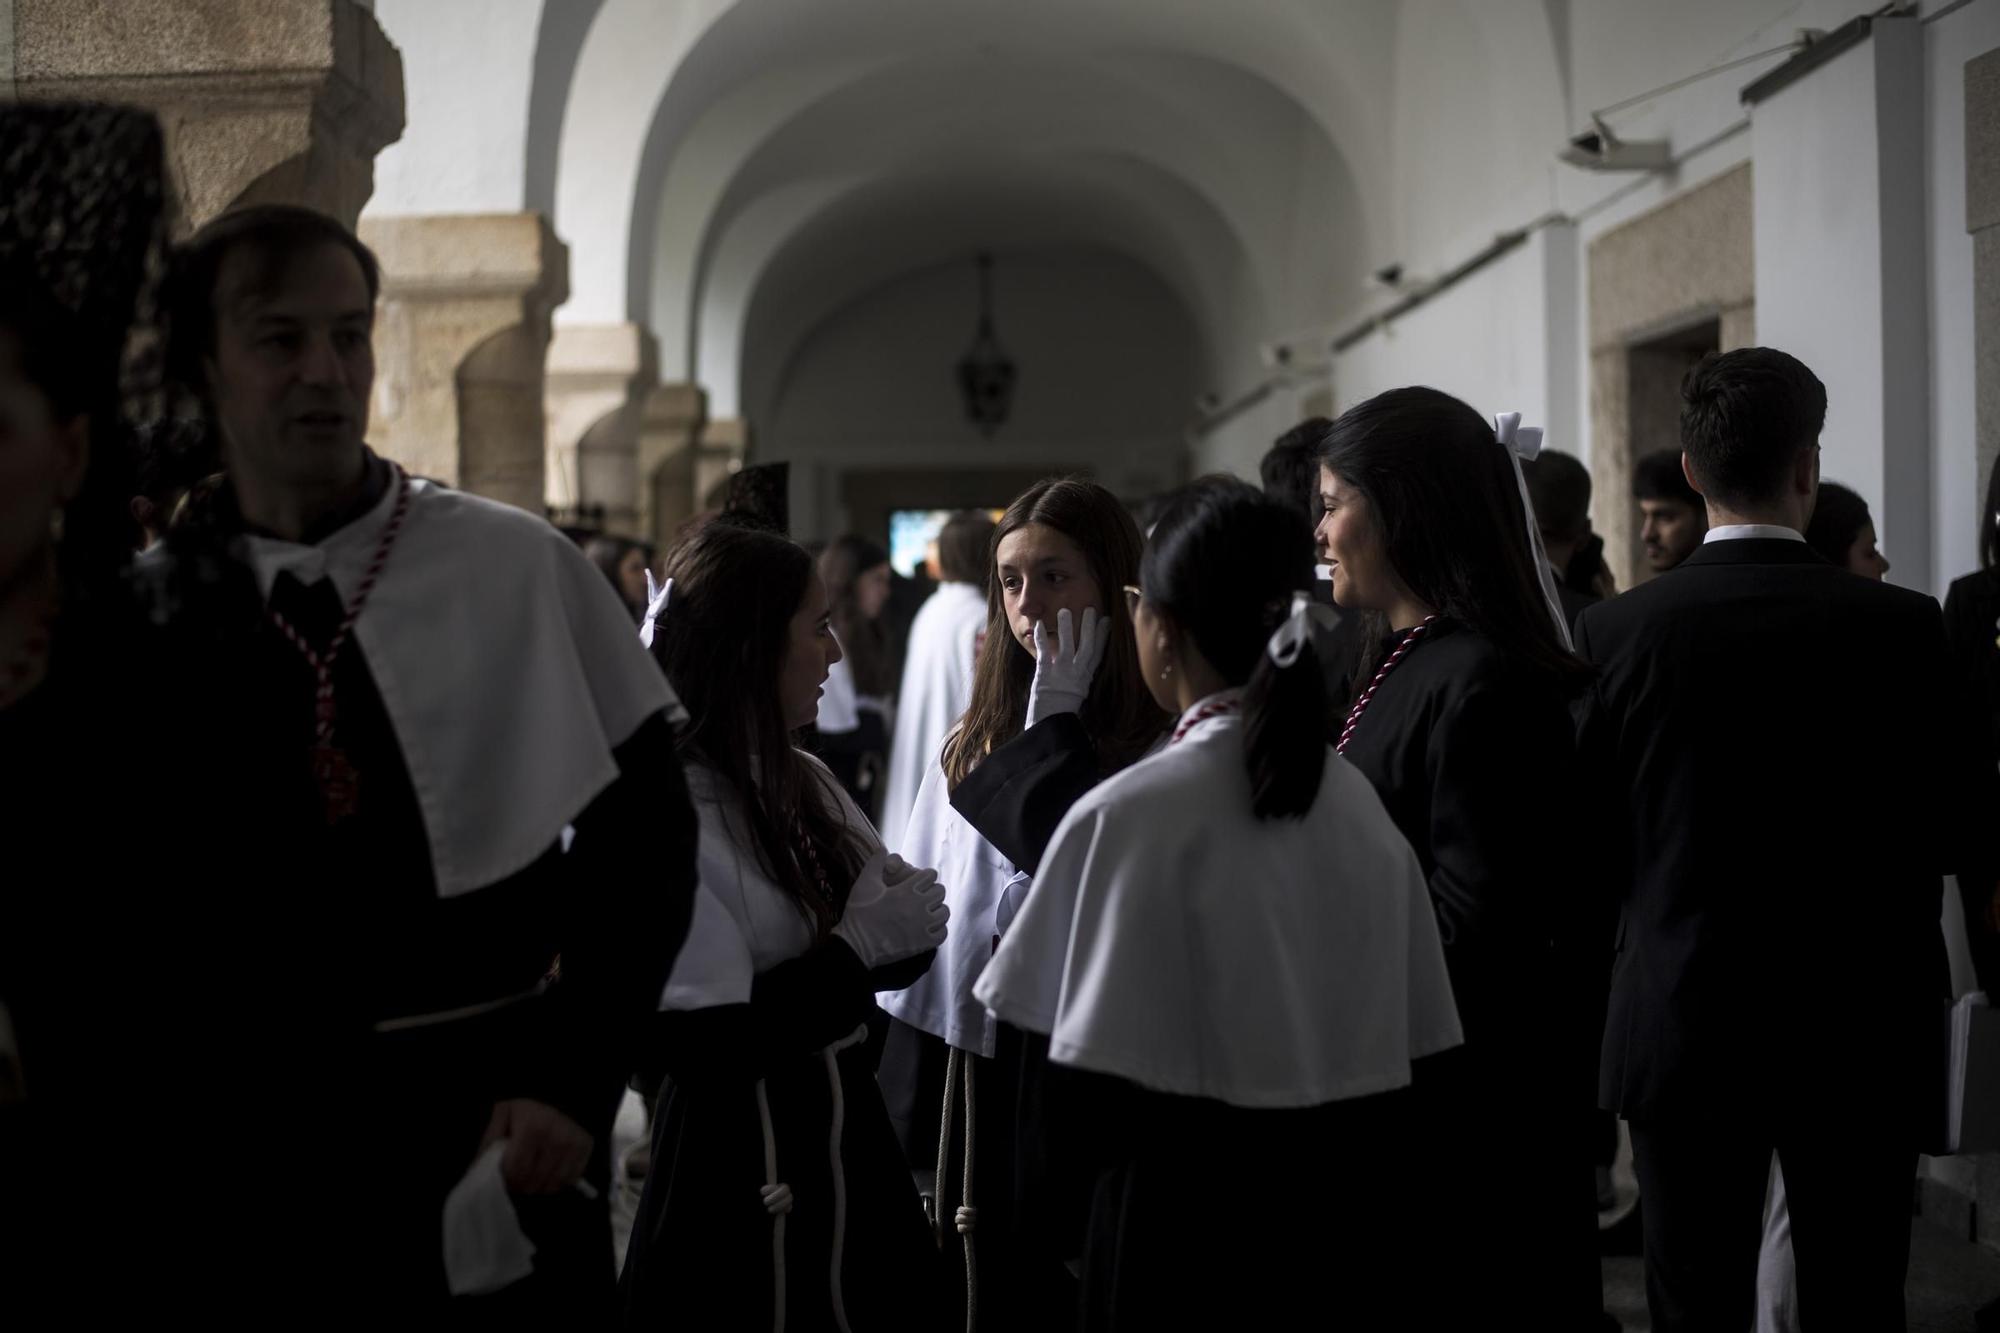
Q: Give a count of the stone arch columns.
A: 5